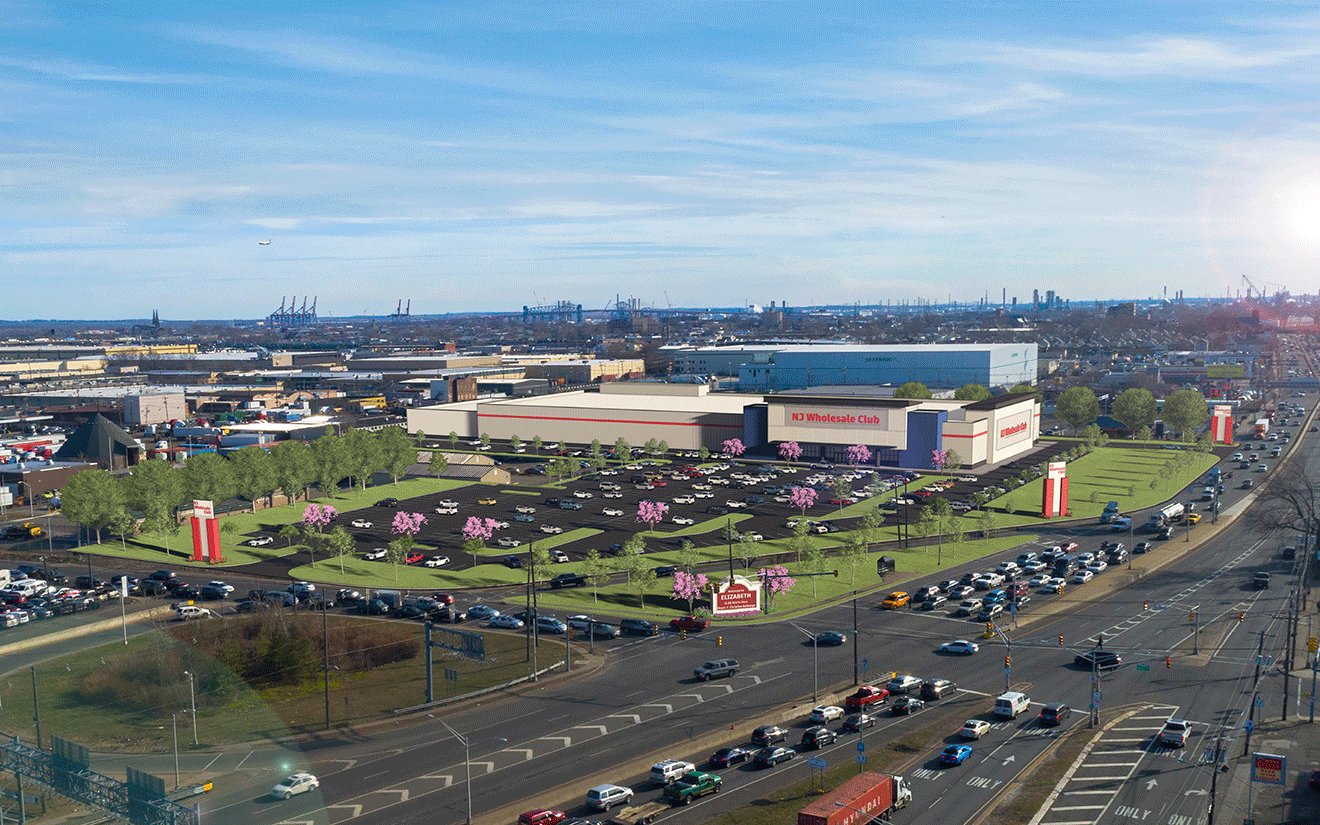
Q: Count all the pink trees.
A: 11